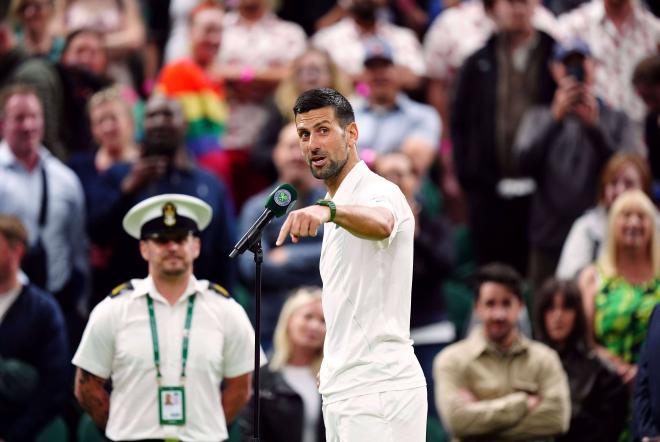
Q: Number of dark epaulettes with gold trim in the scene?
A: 2